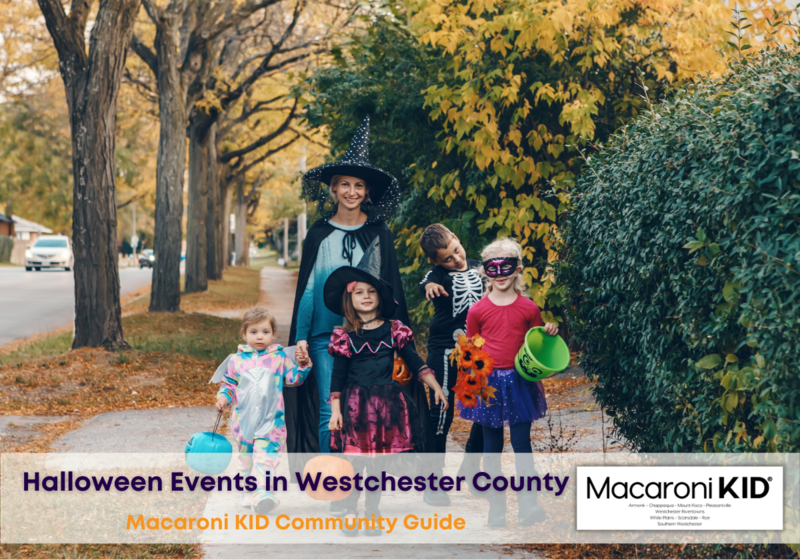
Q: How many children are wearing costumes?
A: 4